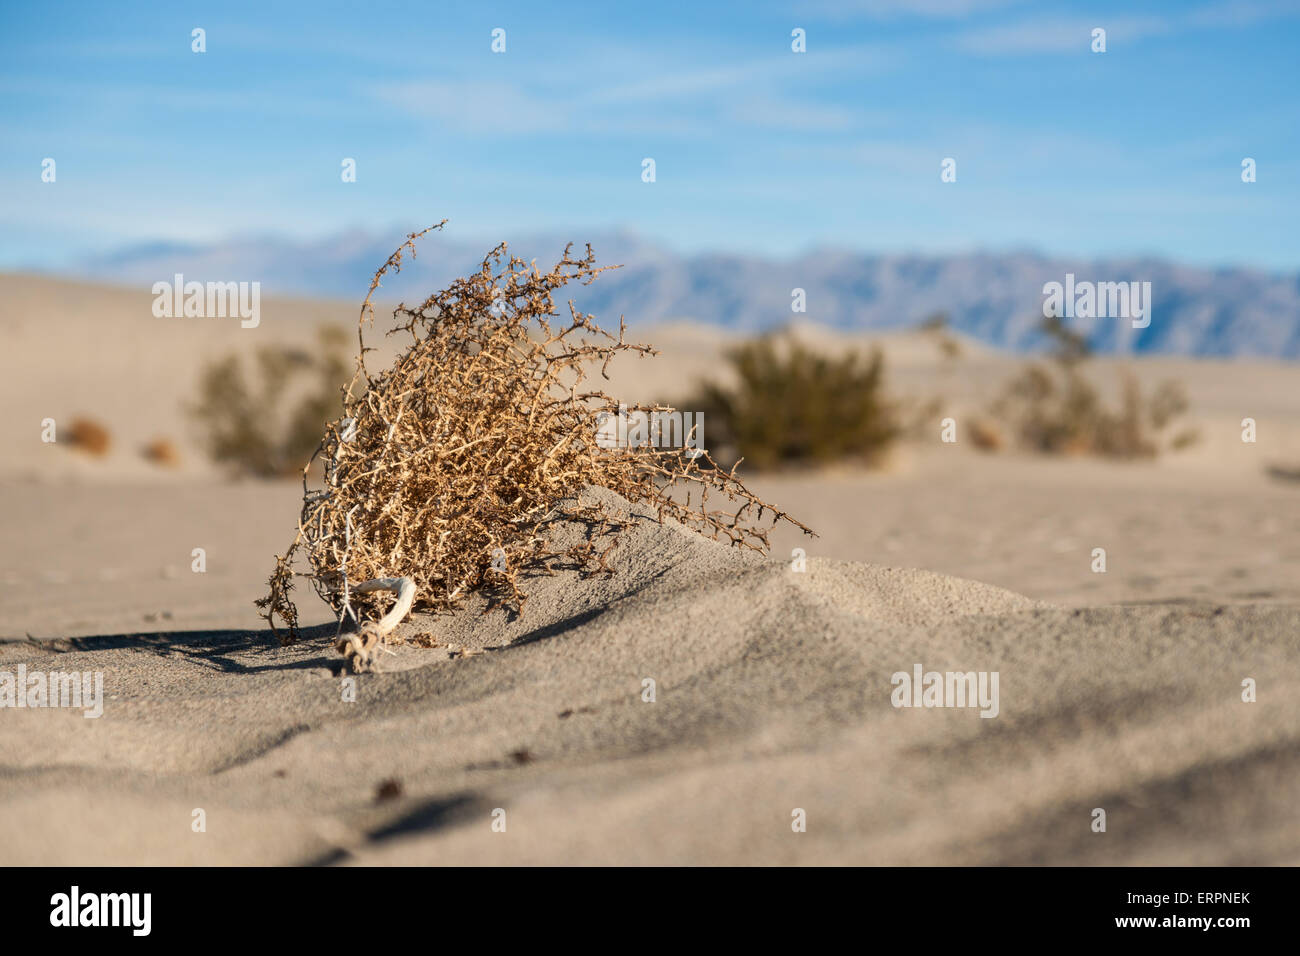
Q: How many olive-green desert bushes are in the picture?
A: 3